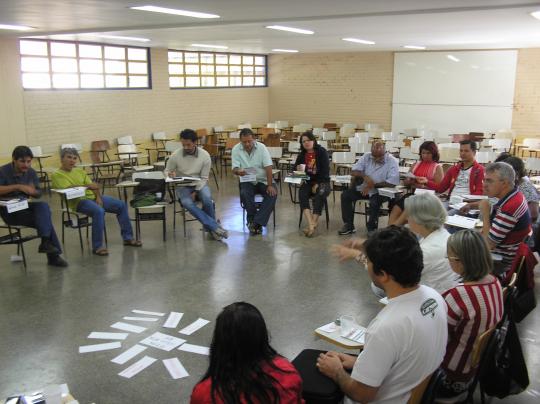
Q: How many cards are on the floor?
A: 12